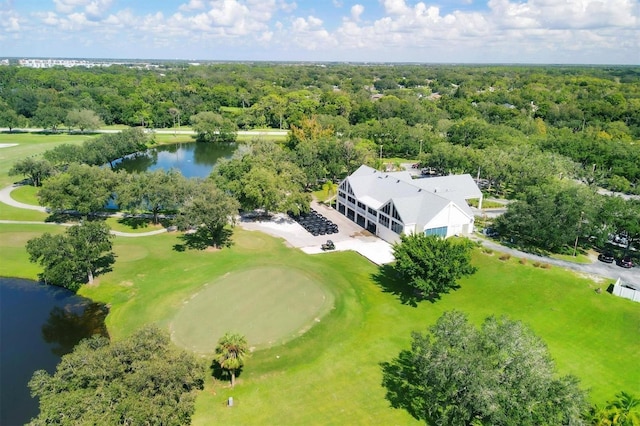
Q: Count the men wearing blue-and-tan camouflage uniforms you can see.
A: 0